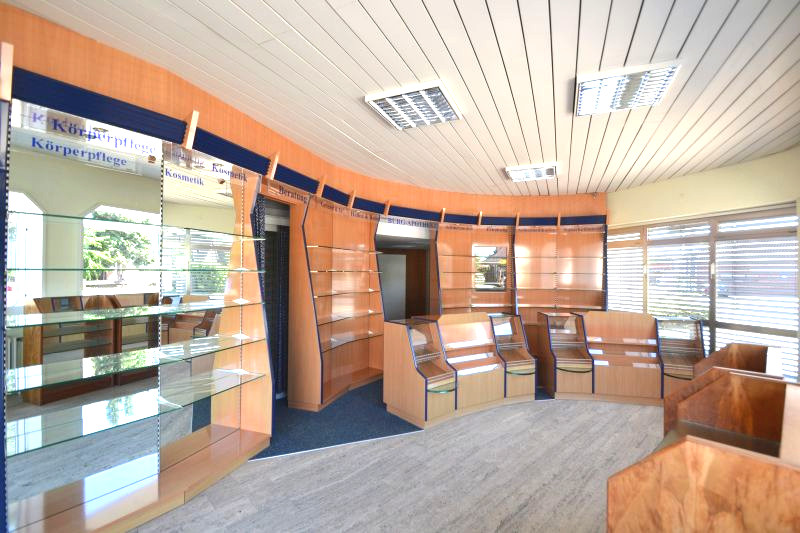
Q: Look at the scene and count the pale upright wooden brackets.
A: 10